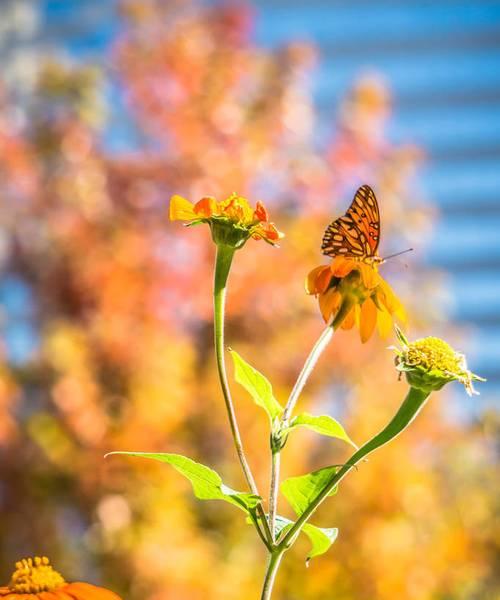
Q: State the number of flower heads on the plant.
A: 3